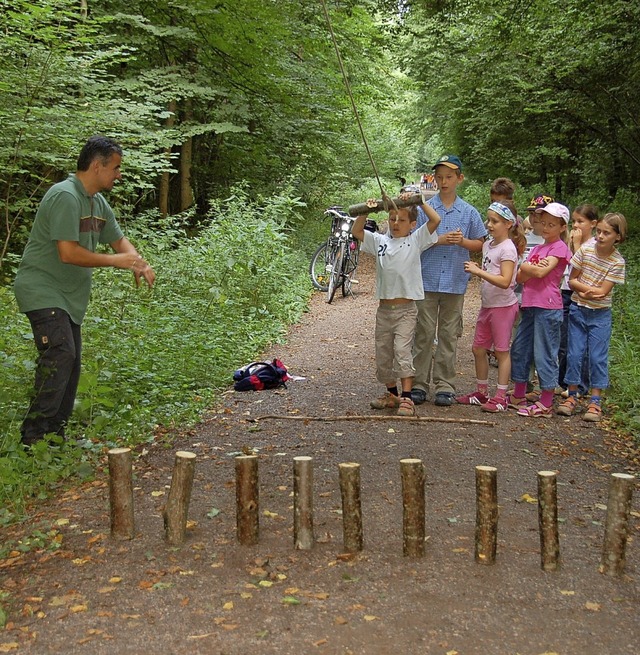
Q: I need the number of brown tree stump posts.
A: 9